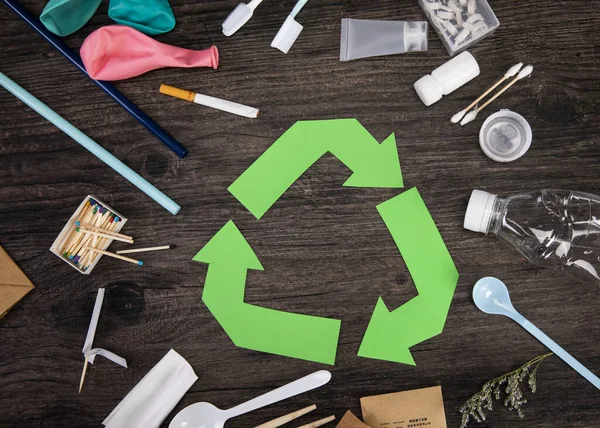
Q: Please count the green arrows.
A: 3